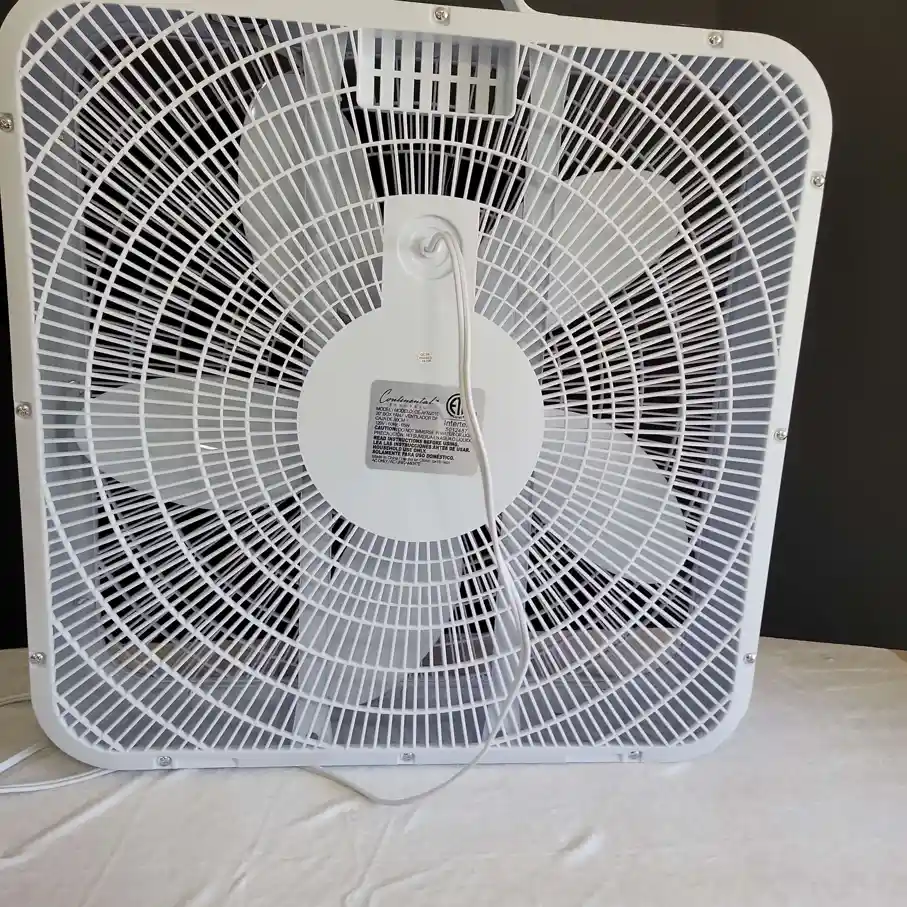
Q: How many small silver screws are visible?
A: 11